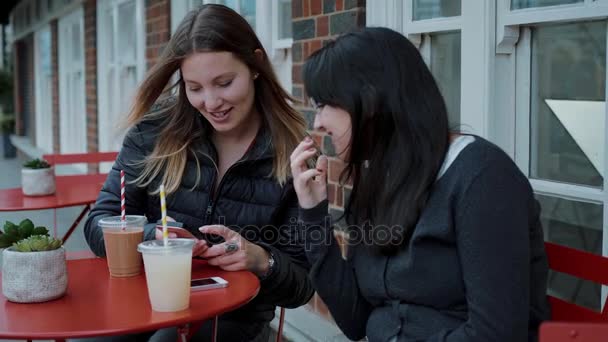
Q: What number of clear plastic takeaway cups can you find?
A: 2